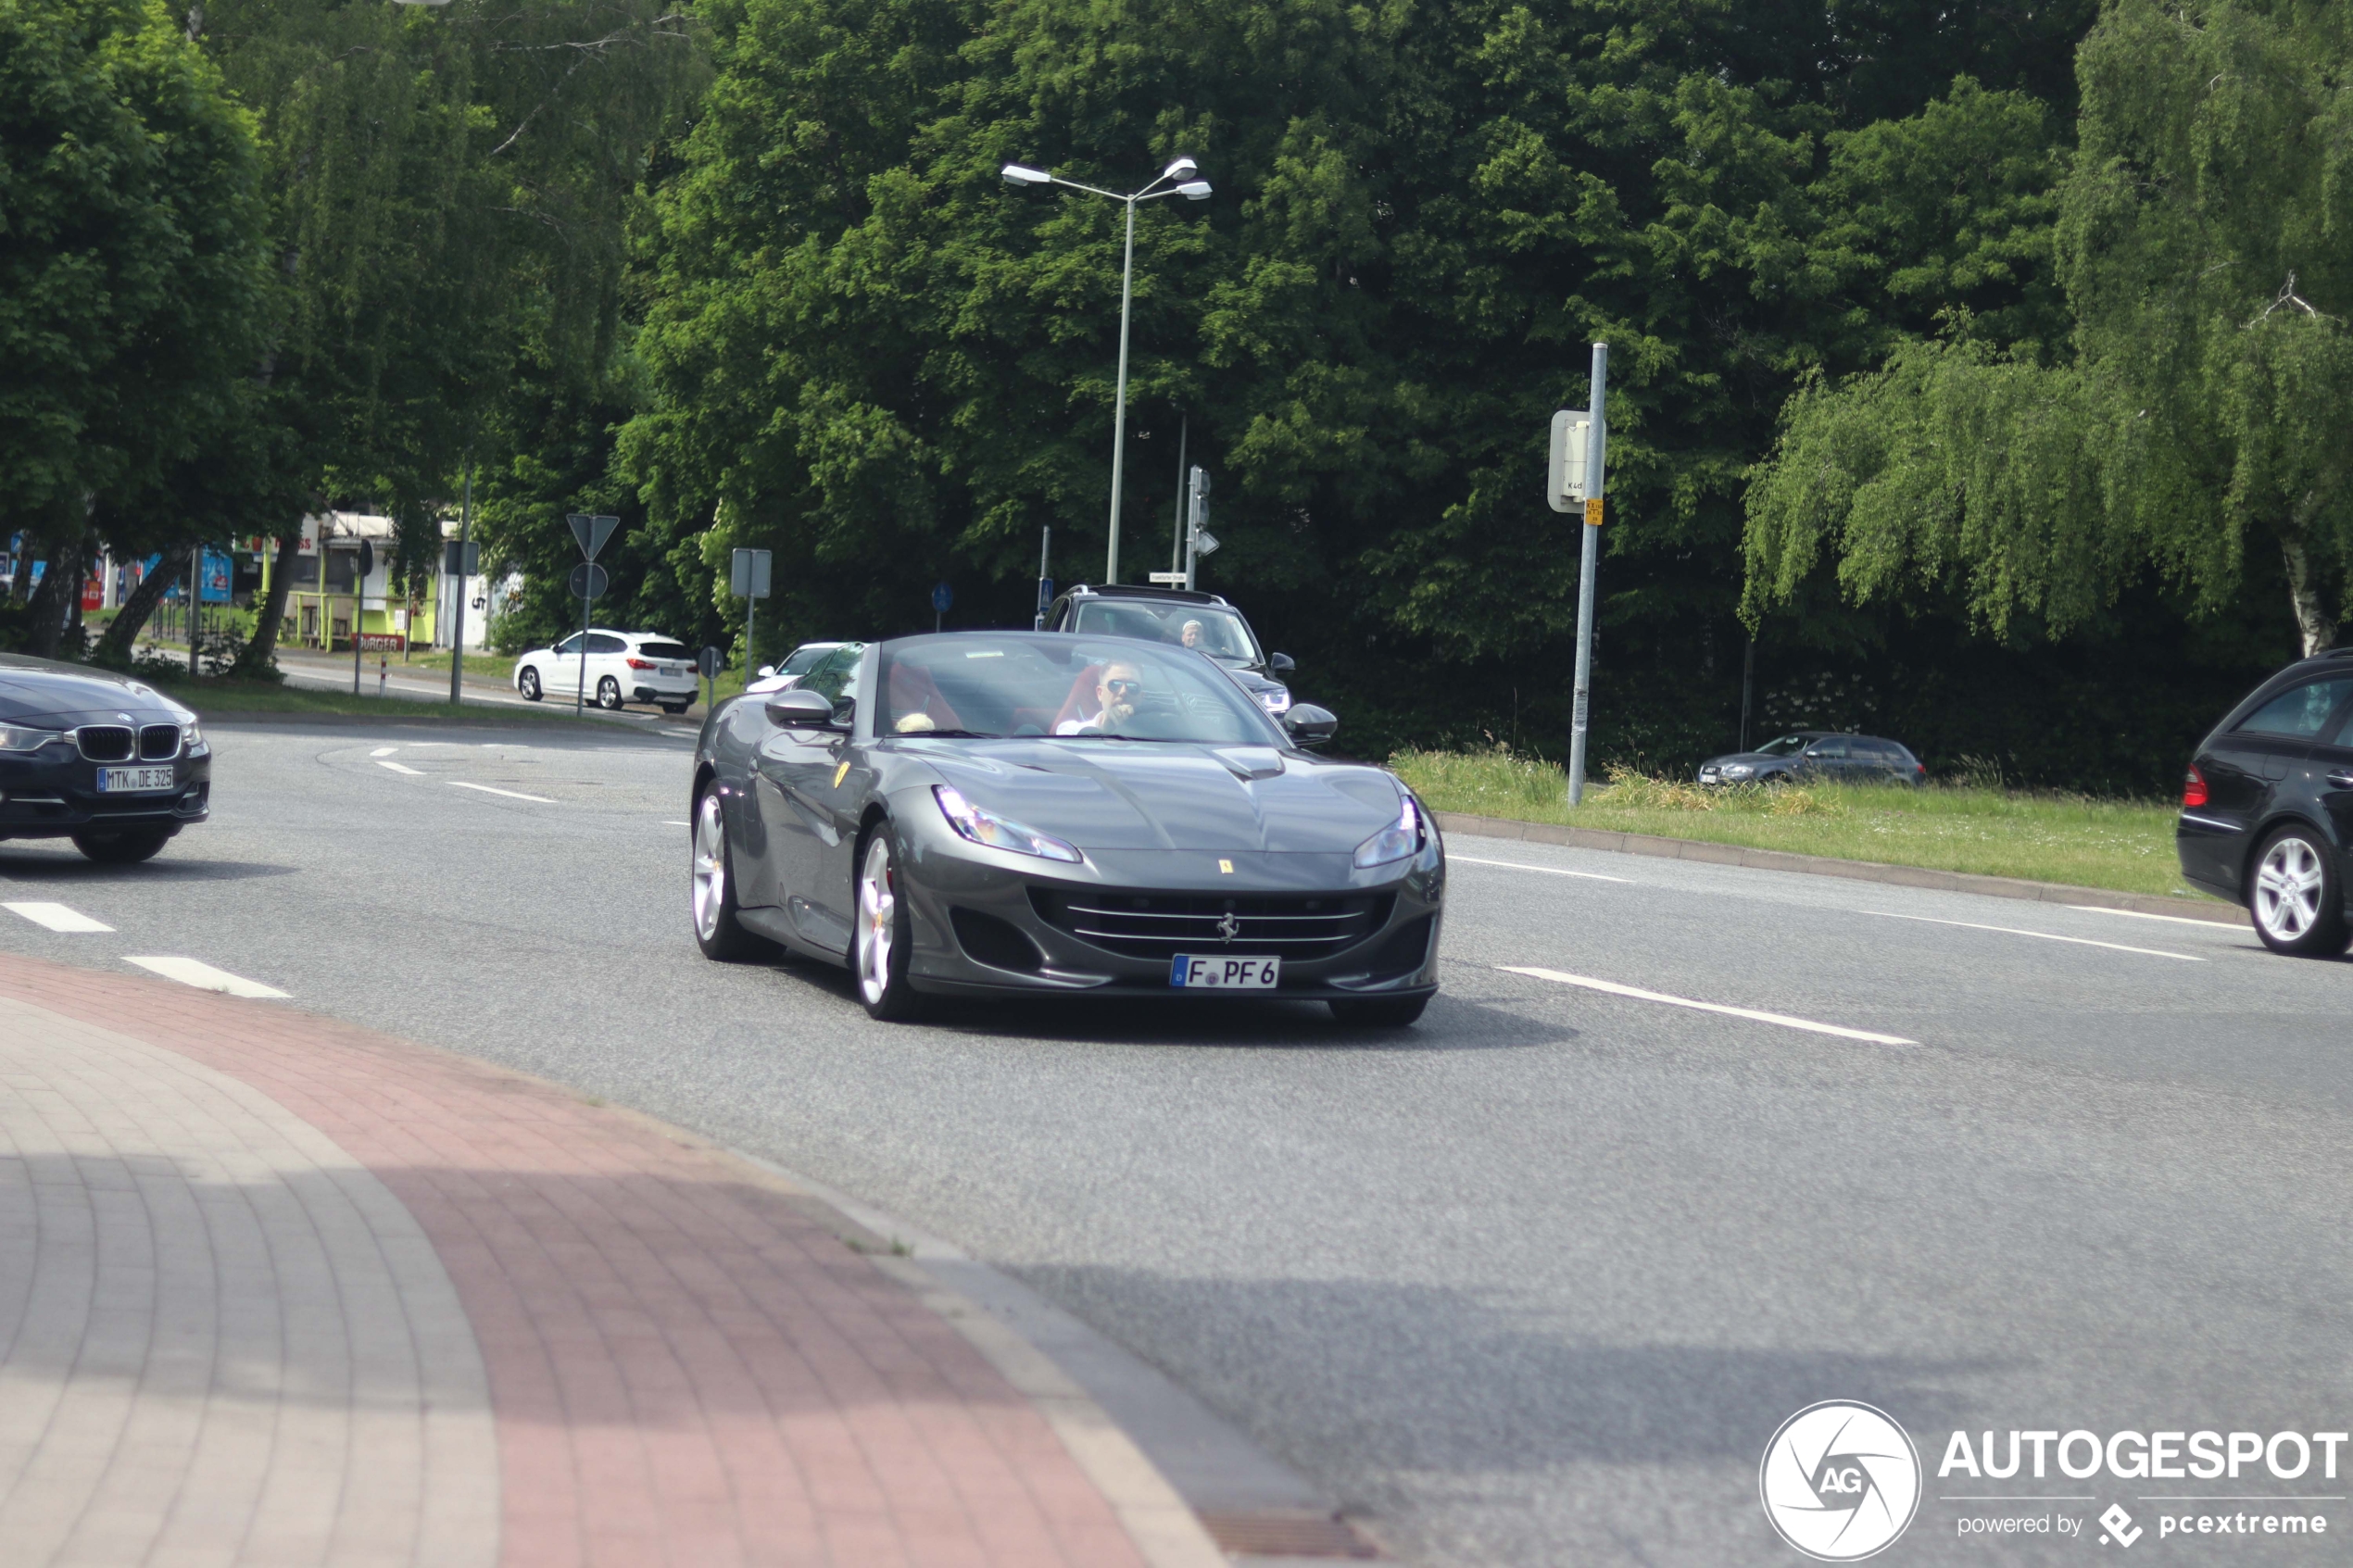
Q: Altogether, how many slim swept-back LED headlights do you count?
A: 2